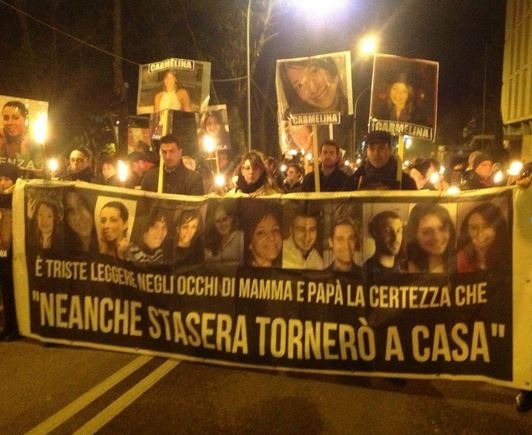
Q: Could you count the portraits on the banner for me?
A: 12